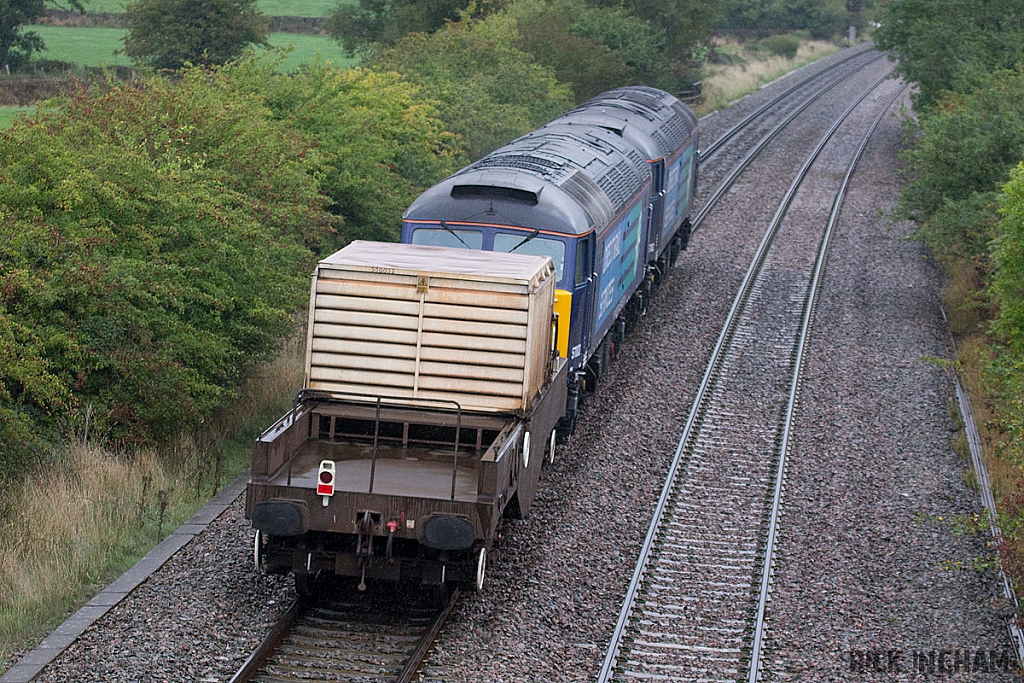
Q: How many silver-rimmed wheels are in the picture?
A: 4